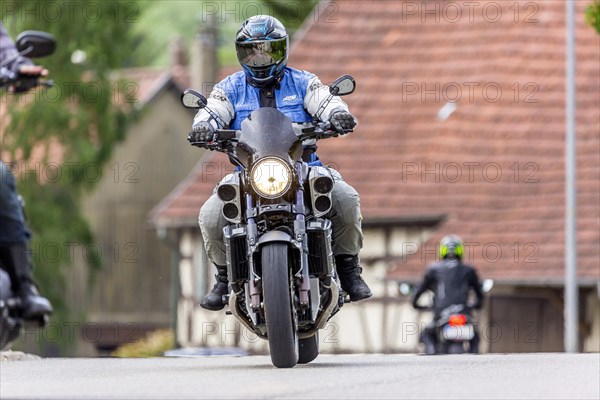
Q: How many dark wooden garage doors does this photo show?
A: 1